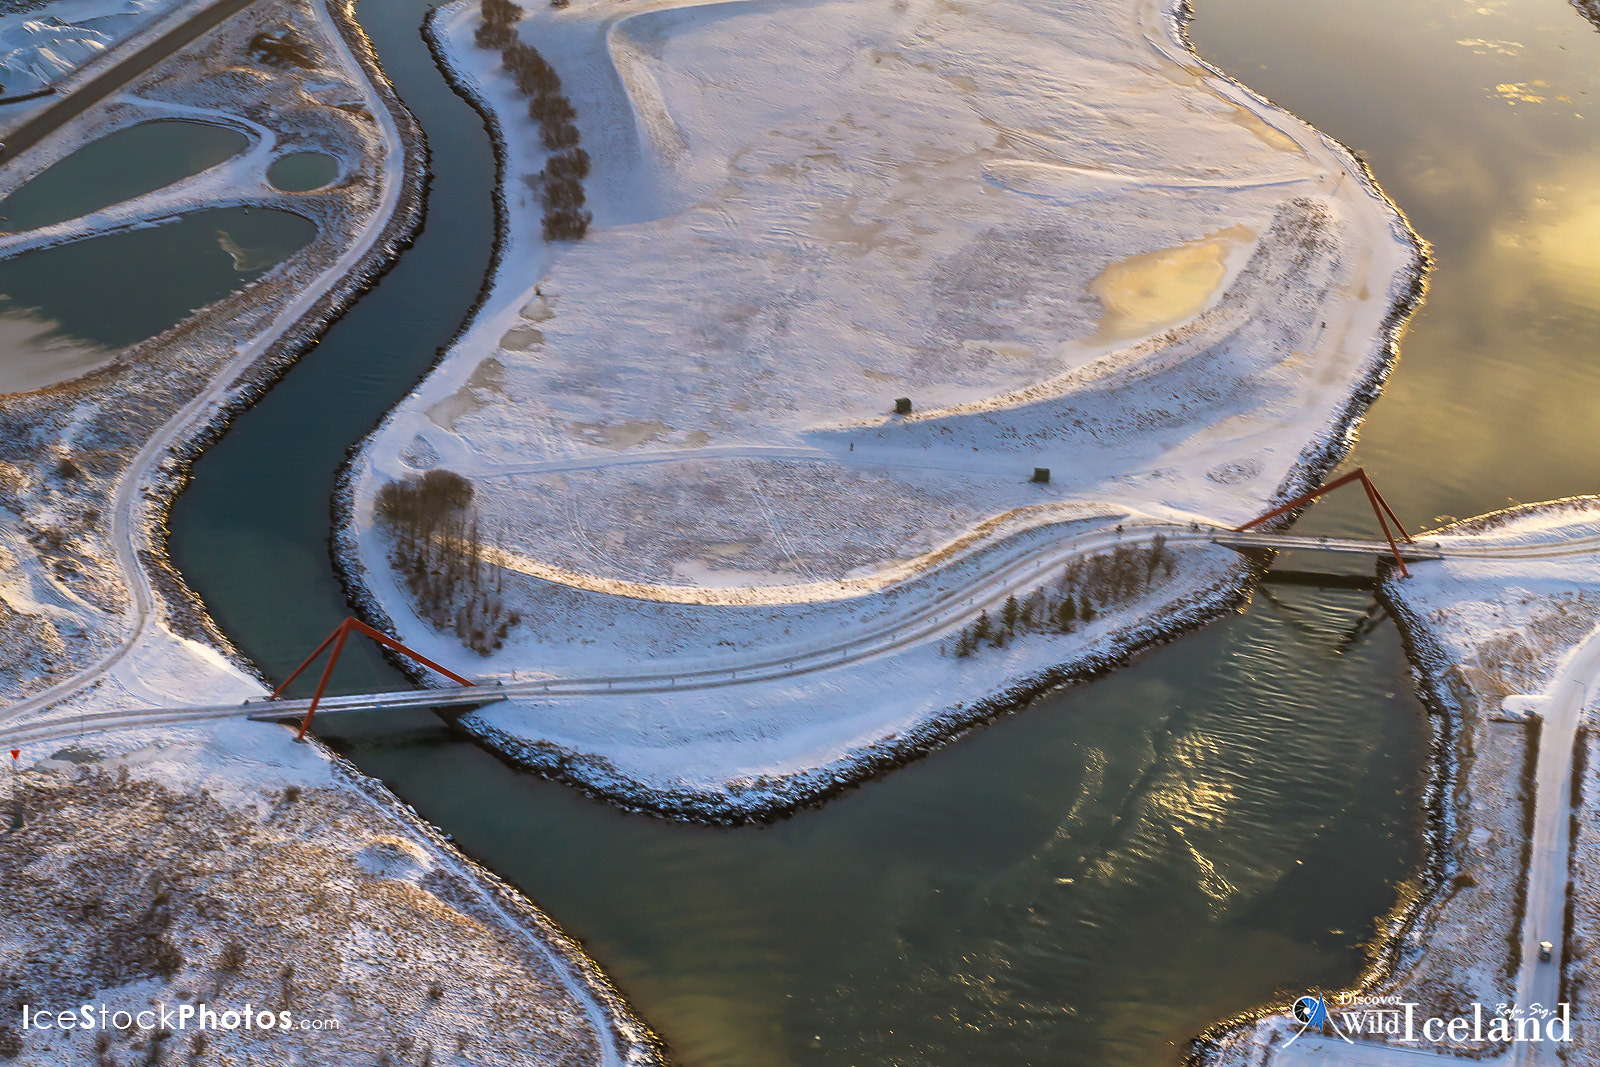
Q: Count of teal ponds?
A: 3